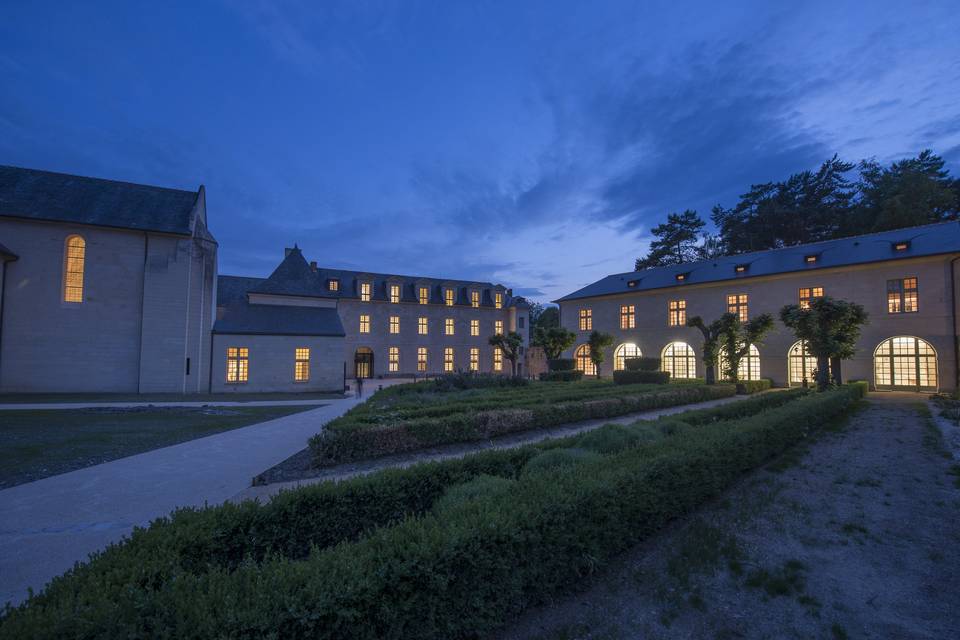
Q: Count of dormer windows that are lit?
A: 12